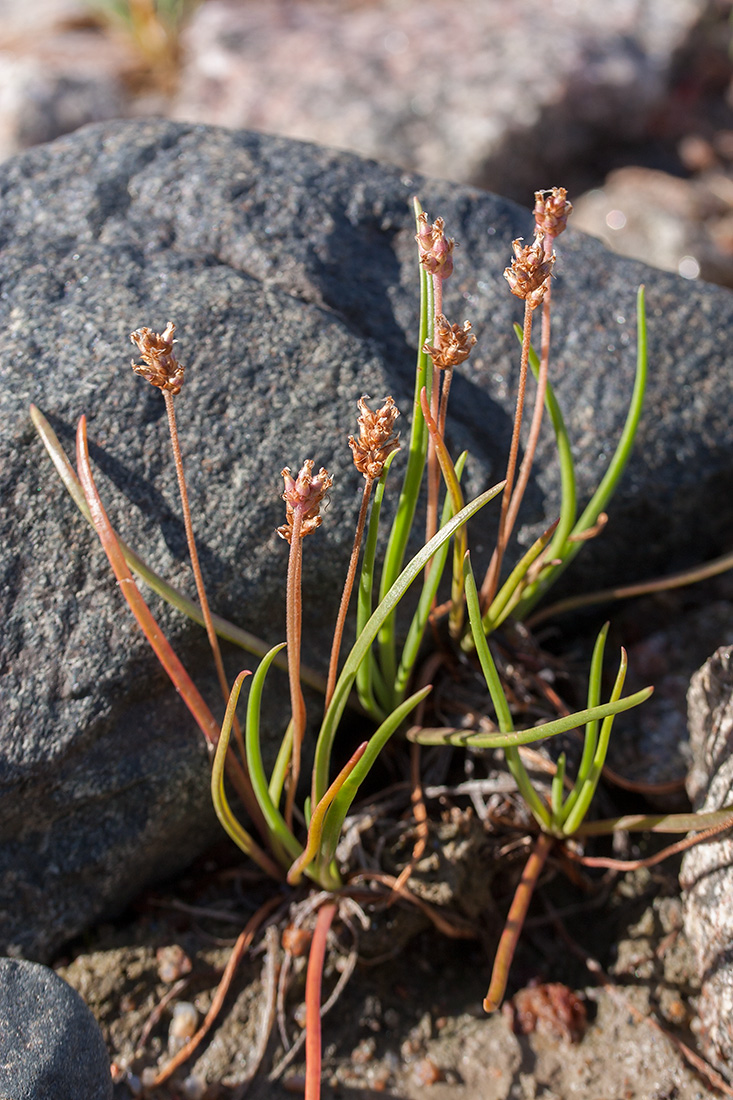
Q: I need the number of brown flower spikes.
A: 7